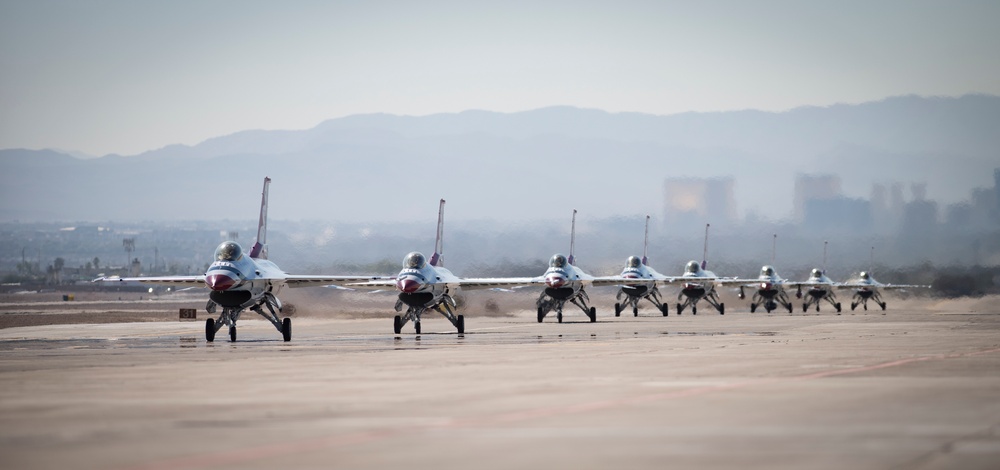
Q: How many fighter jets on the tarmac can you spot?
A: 8